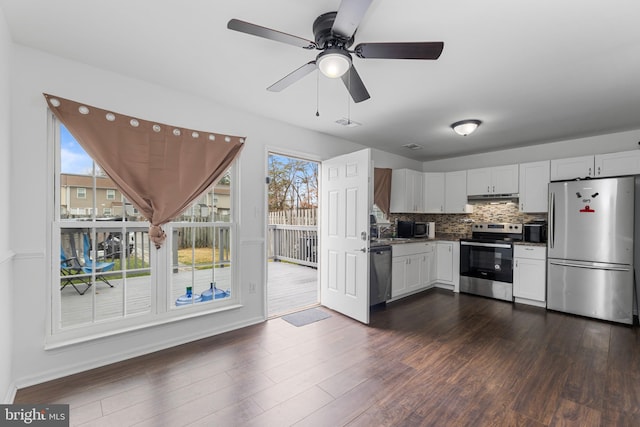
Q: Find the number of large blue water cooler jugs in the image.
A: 2